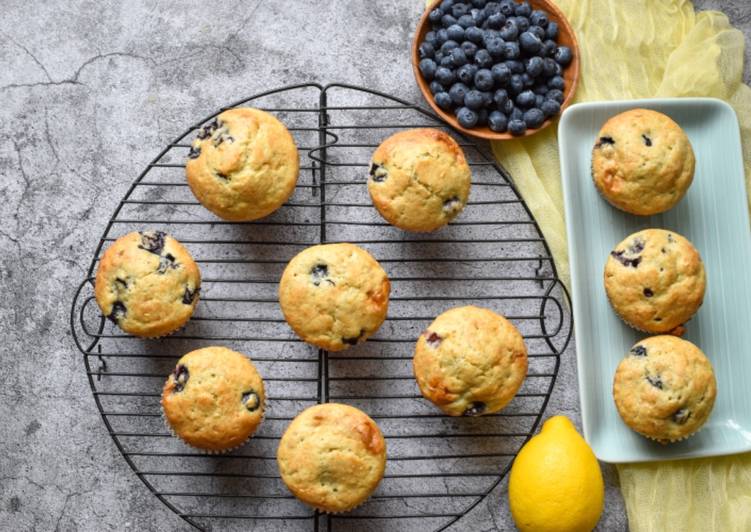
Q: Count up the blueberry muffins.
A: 10